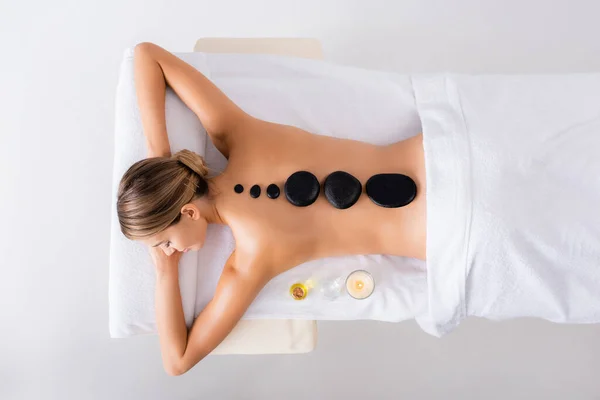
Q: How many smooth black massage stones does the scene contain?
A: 6